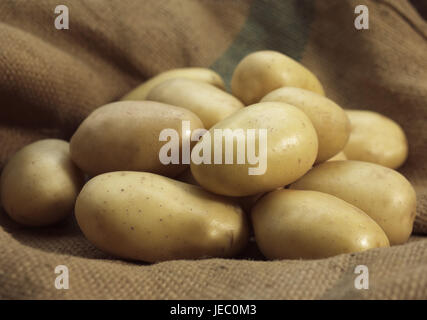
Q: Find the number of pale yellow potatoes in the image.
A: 11